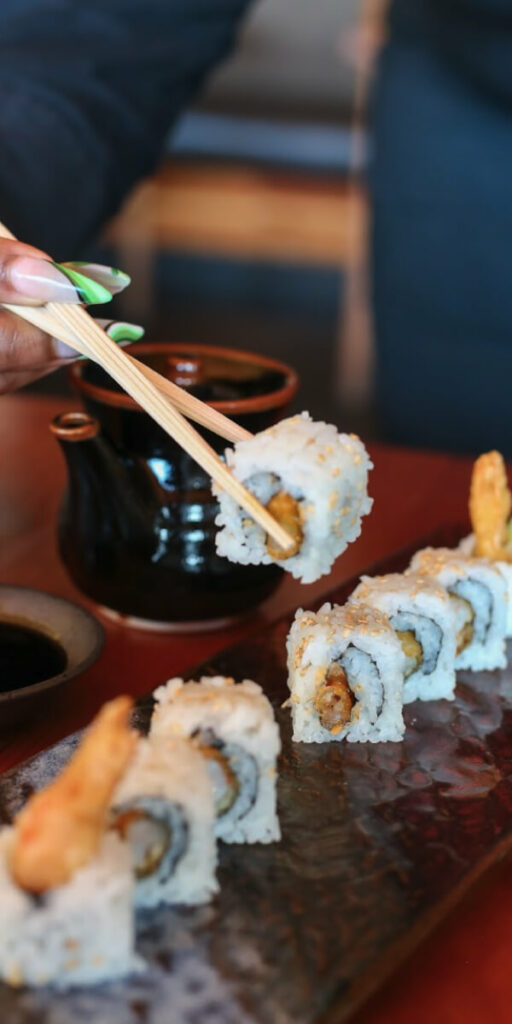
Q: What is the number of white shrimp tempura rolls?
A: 8